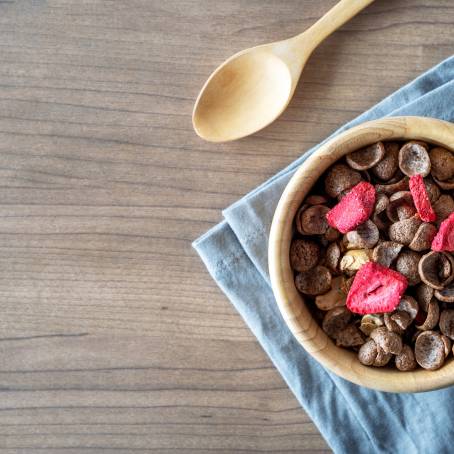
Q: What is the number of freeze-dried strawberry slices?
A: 4